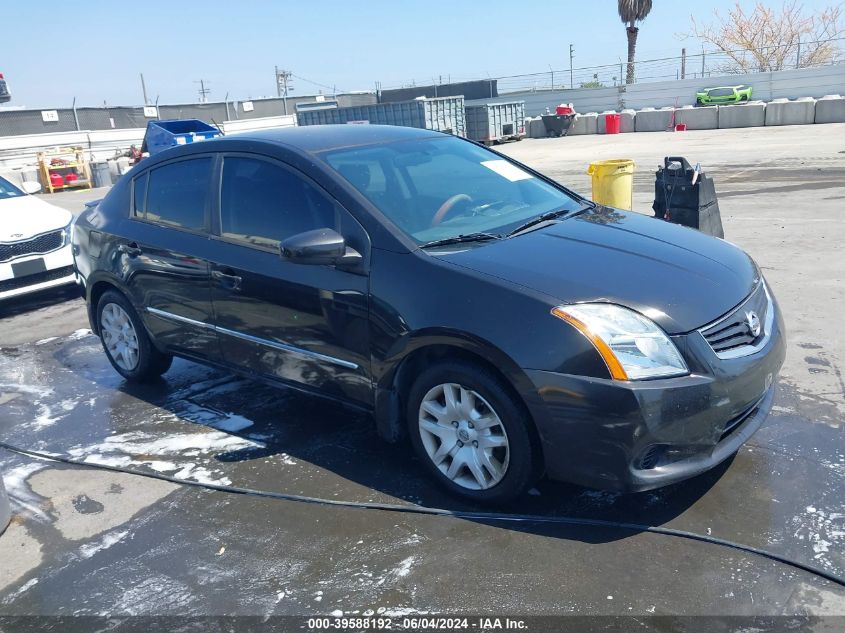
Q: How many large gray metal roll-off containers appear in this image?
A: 2